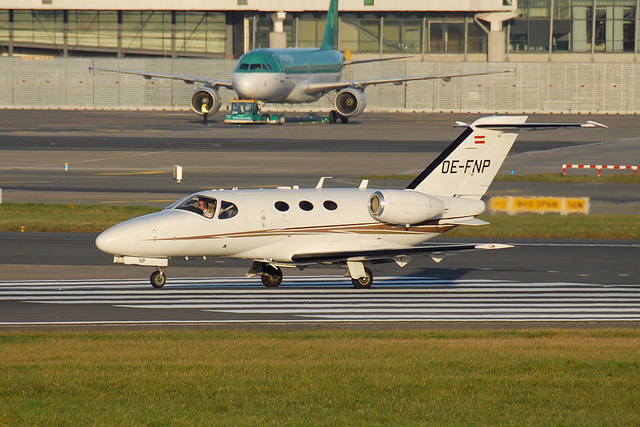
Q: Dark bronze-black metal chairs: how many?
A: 0